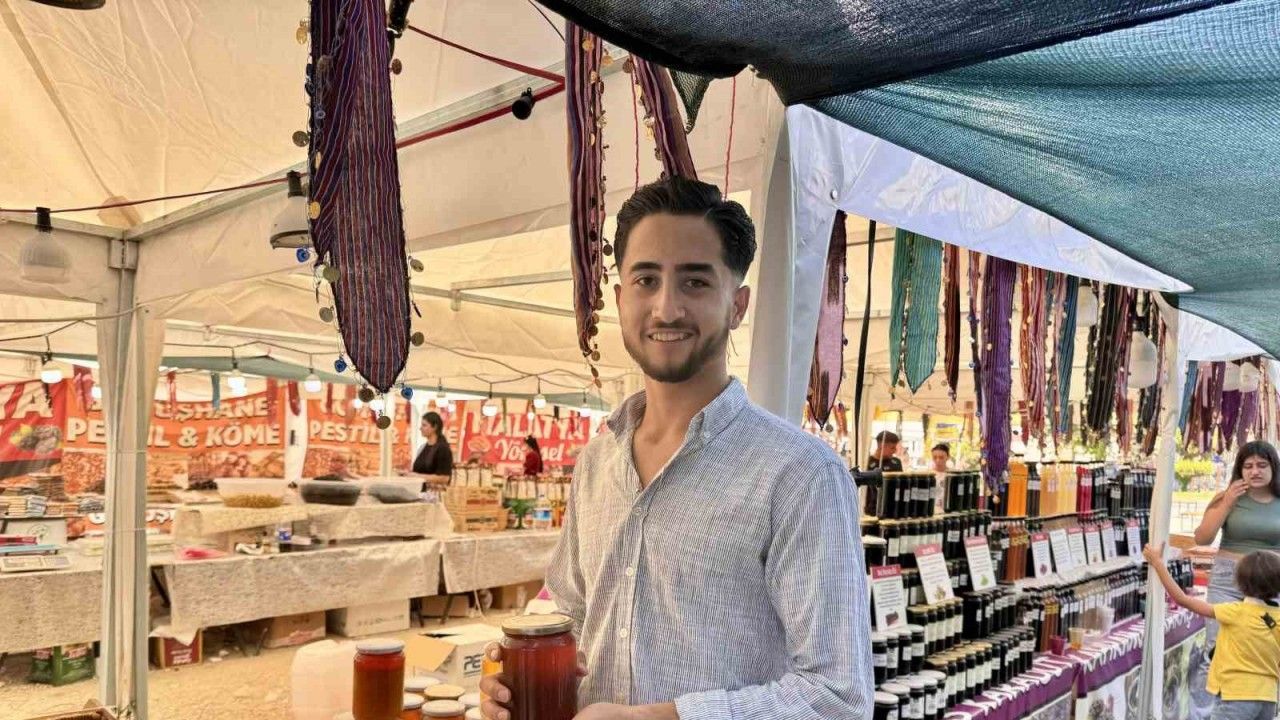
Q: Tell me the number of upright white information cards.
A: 9